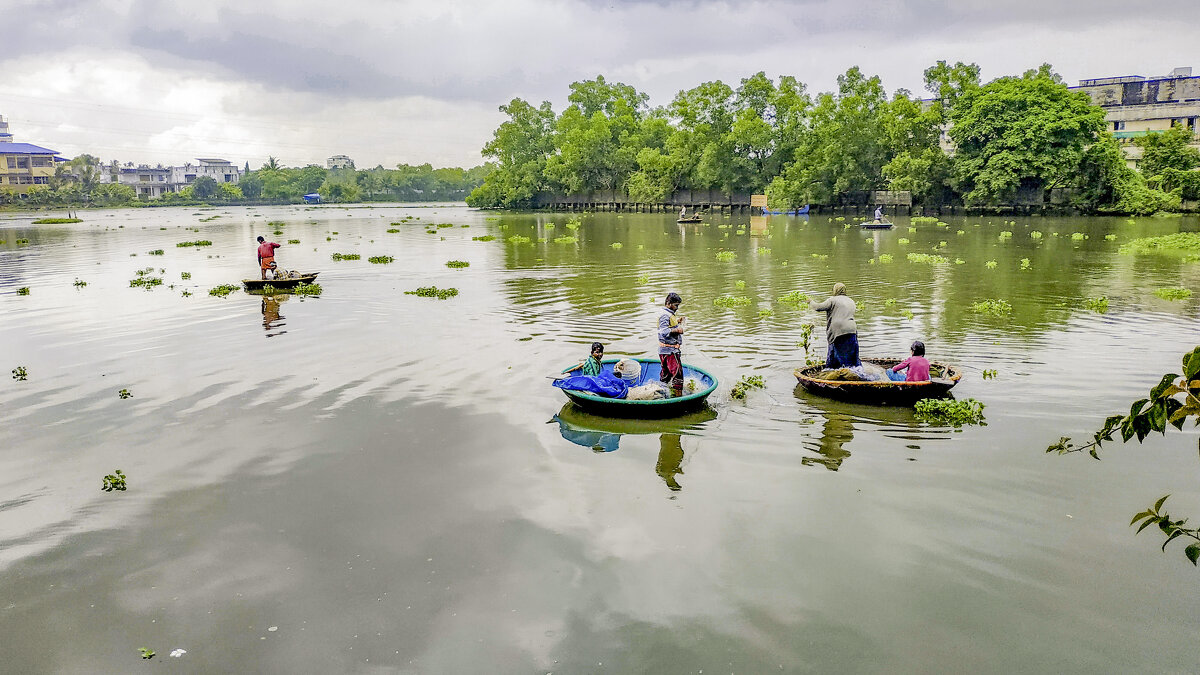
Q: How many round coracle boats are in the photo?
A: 5